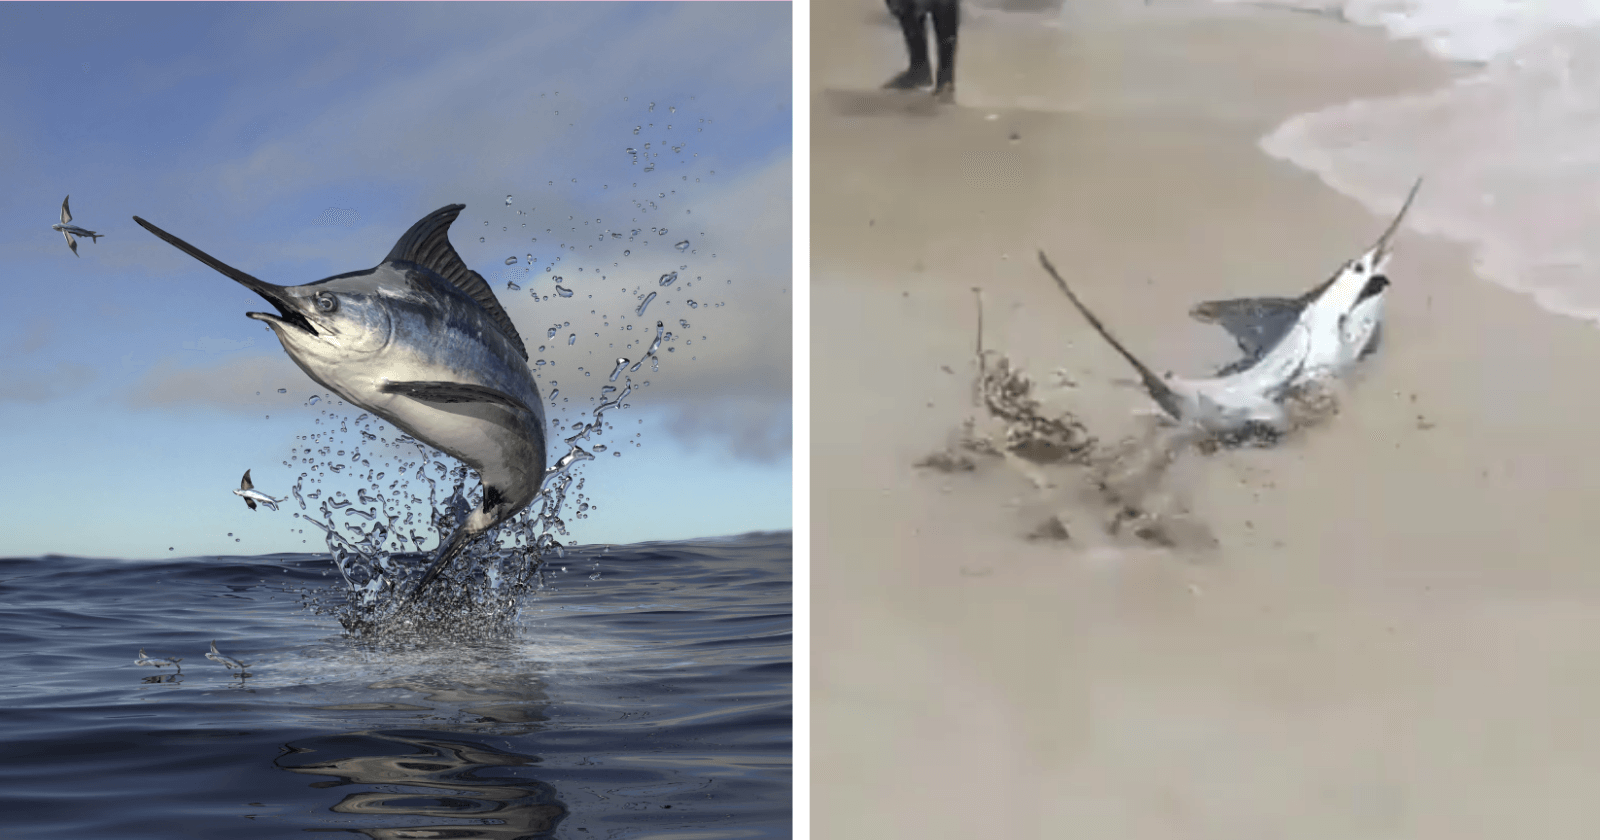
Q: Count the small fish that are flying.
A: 4